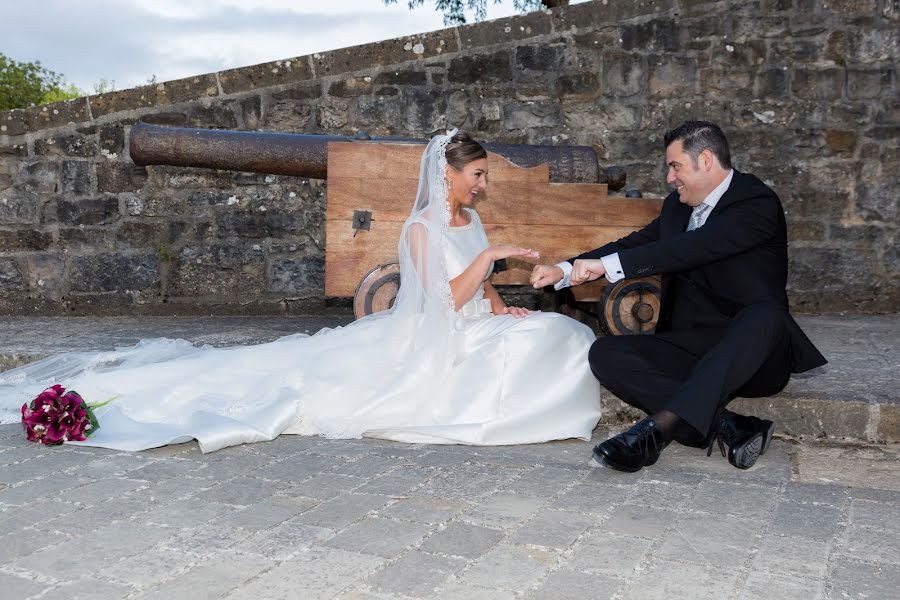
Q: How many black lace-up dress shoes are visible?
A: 2